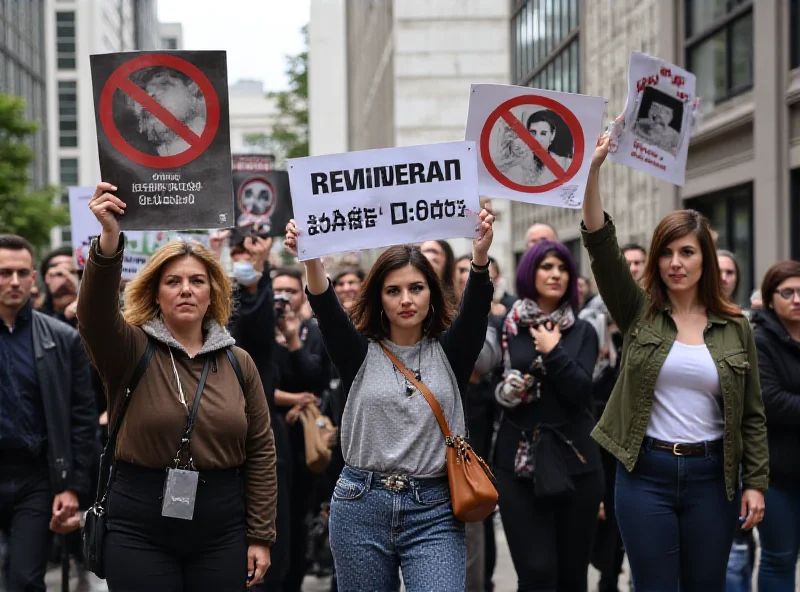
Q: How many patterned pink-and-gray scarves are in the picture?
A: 1